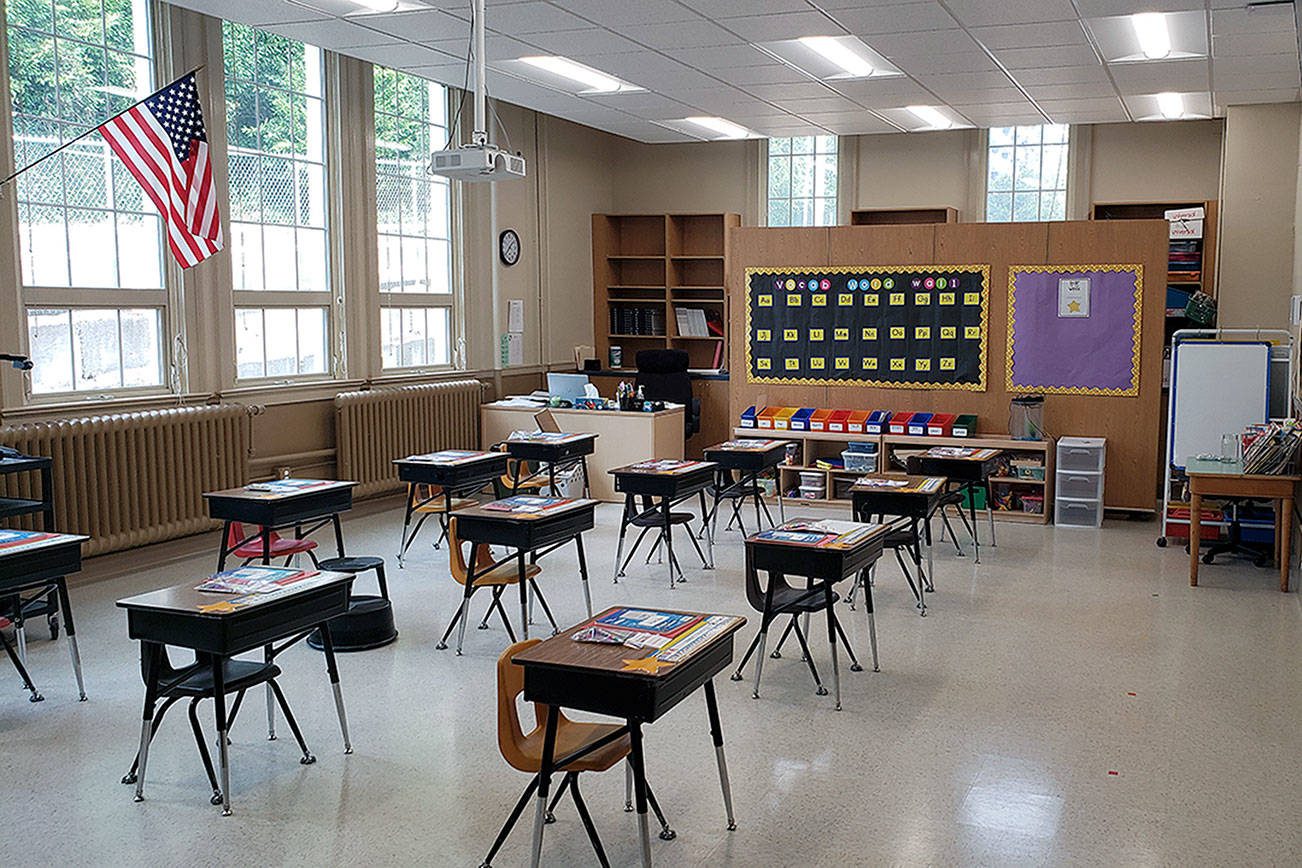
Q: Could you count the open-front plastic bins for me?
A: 12